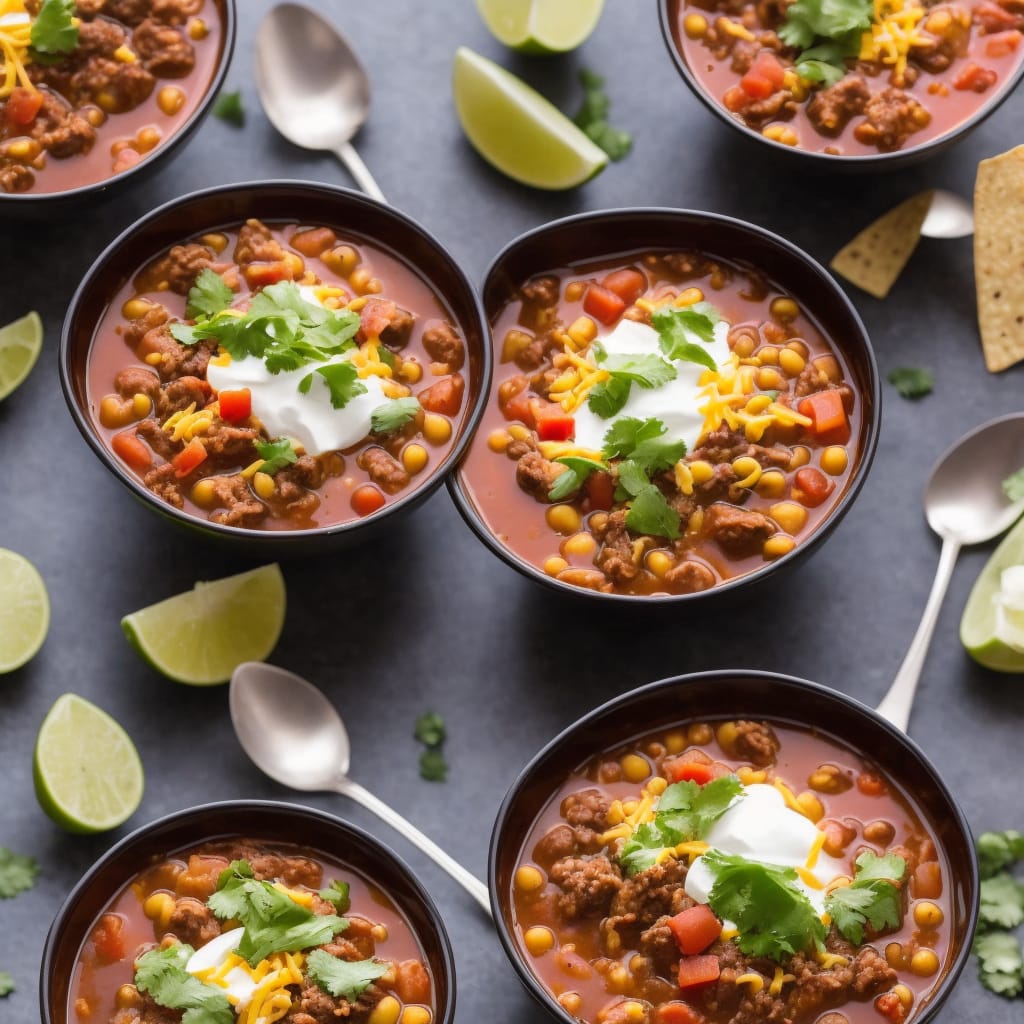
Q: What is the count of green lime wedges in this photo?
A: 7